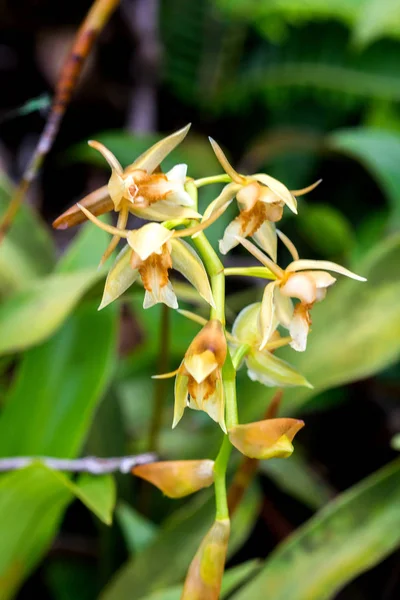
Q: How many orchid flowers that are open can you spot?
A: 6